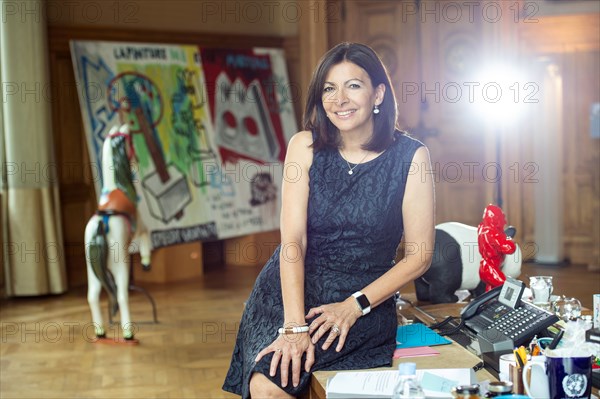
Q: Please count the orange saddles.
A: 1